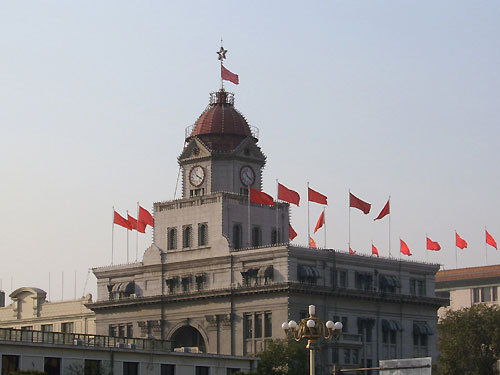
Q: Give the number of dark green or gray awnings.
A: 11